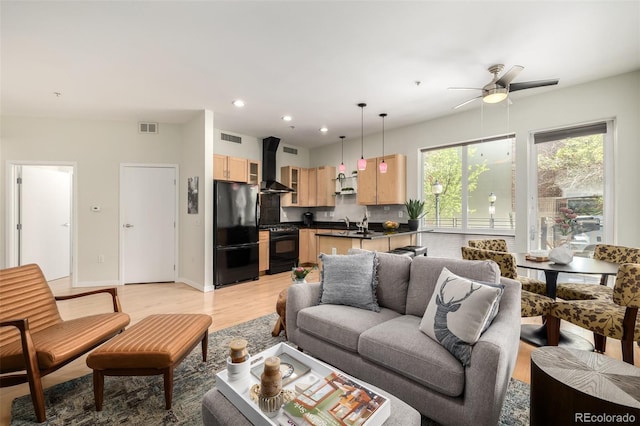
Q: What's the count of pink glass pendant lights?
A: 3